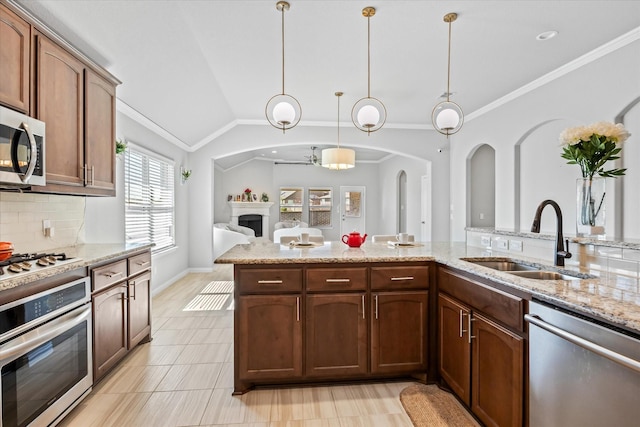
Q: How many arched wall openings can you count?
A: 5